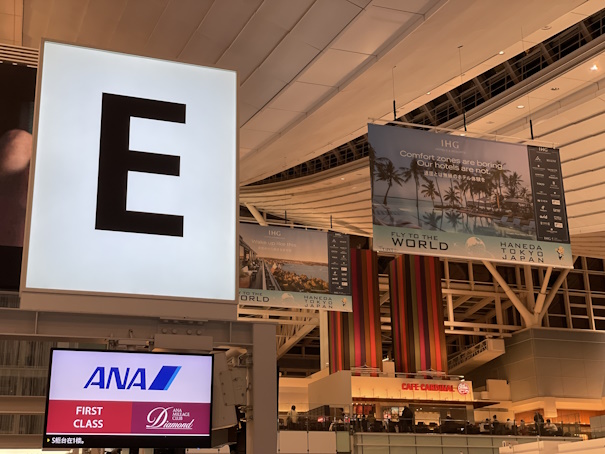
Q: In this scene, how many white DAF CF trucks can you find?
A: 0